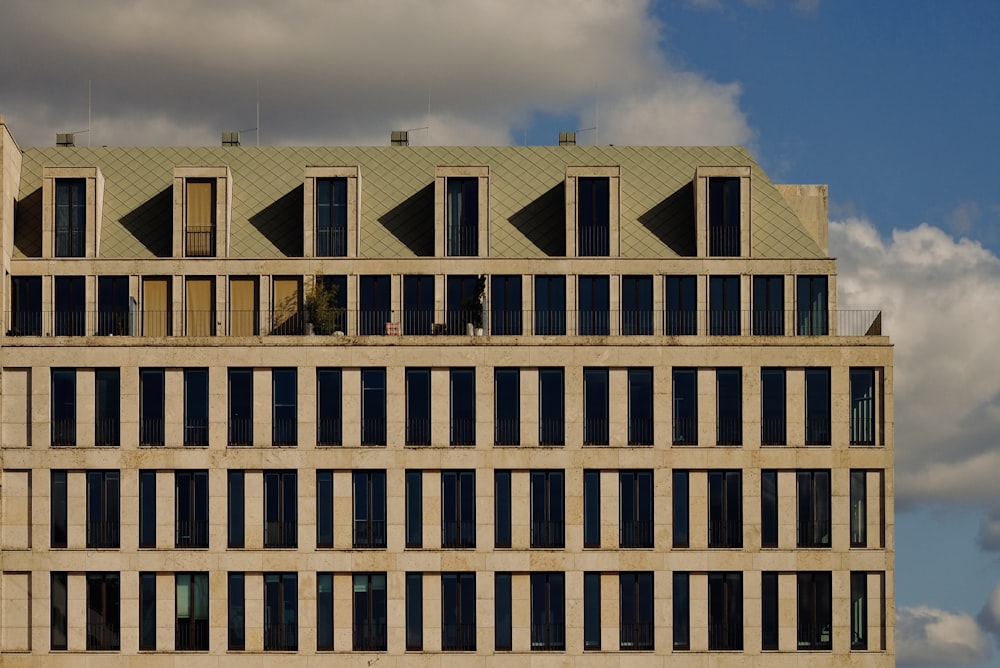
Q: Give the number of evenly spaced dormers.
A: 6